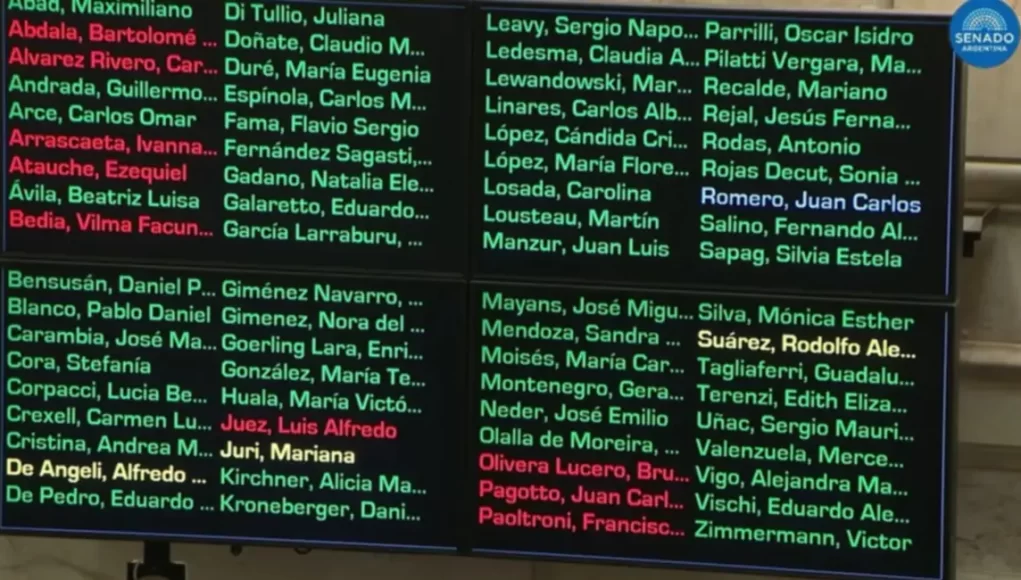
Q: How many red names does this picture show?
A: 9